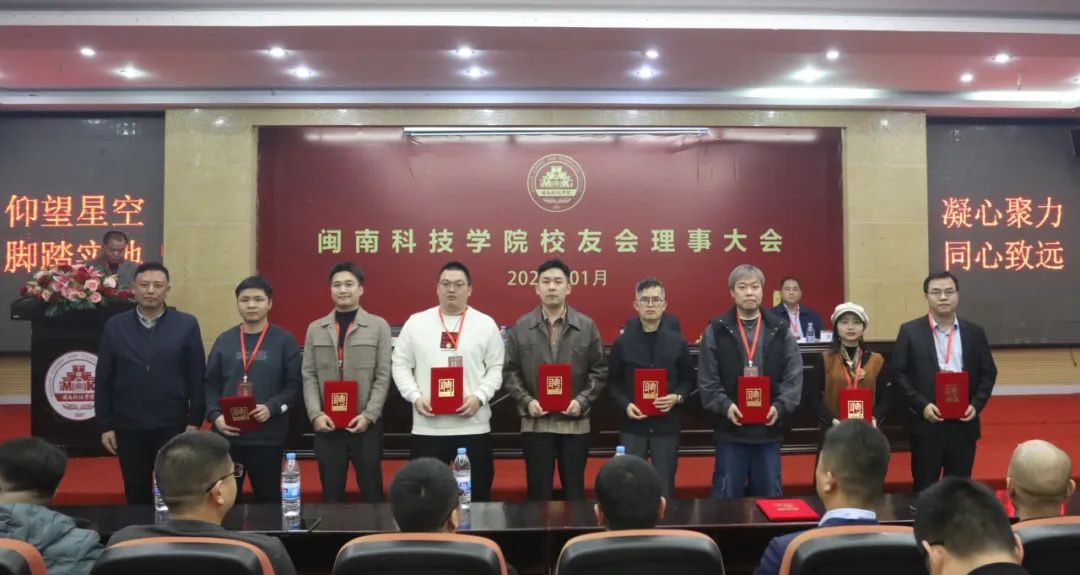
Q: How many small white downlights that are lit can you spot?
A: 12